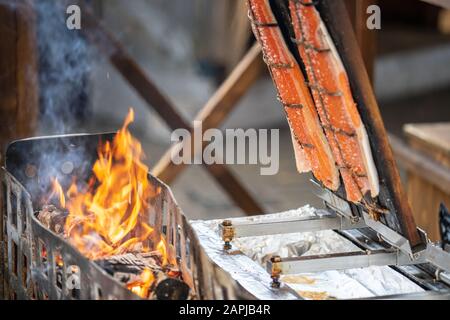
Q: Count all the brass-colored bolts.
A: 2